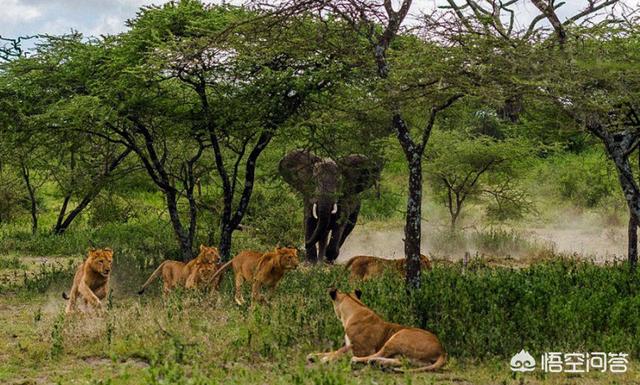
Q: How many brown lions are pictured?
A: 6